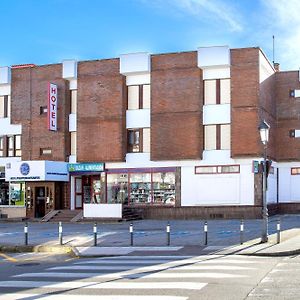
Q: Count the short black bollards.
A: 8